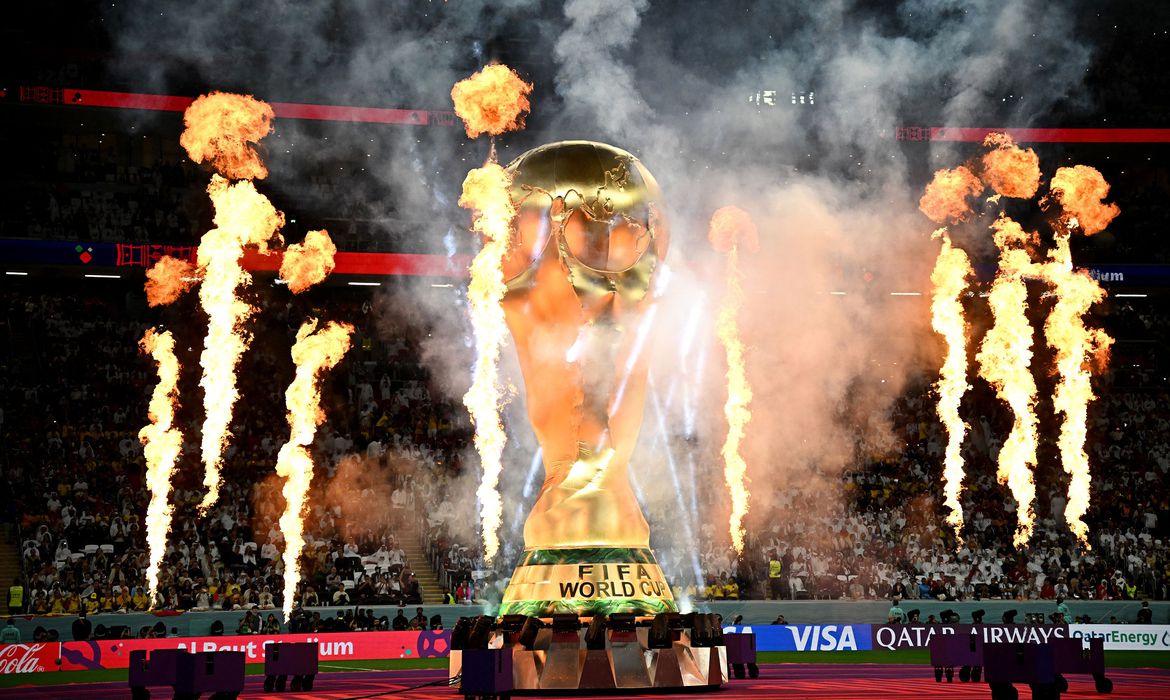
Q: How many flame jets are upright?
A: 8